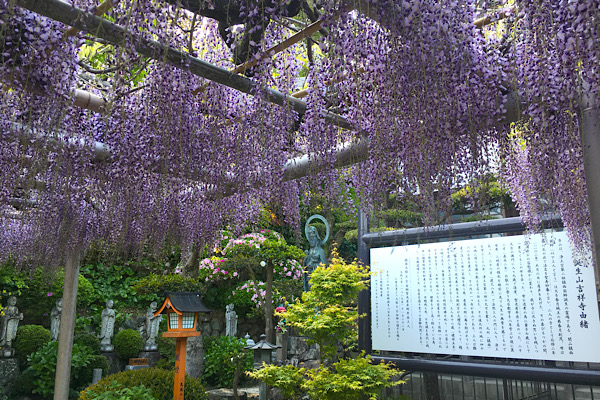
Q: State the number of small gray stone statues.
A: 5